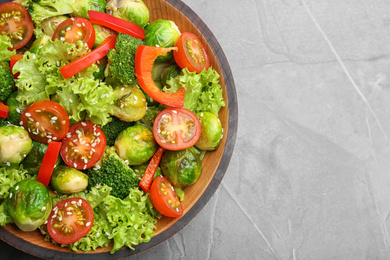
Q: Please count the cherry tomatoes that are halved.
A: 8